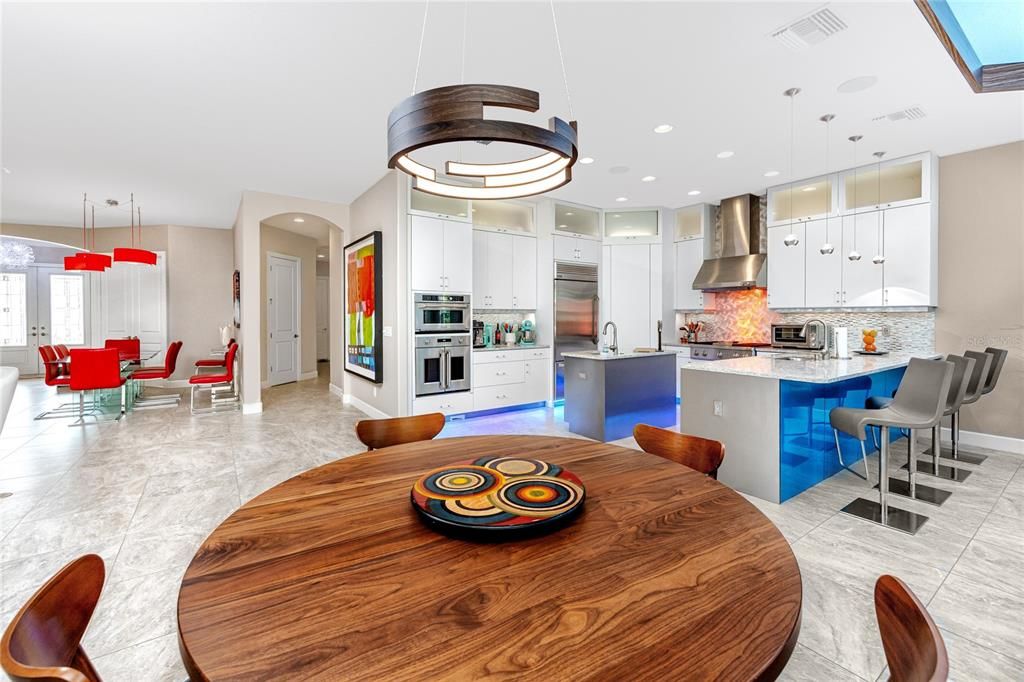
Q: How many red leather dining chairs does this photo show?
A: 8